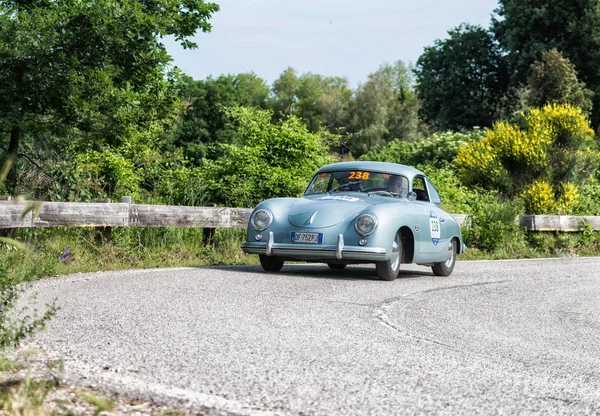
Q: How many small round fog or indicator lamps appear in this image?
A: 2